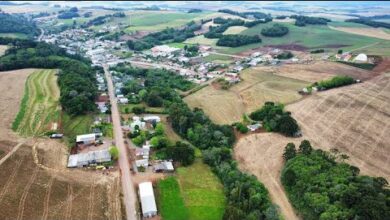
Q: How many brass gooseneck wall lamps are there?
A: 0